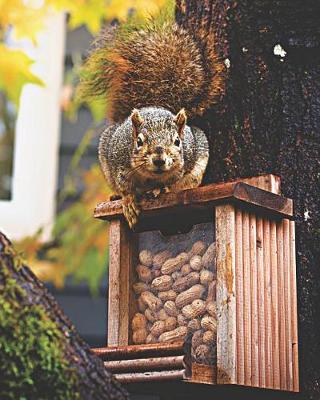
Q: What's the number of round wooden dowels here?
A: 3